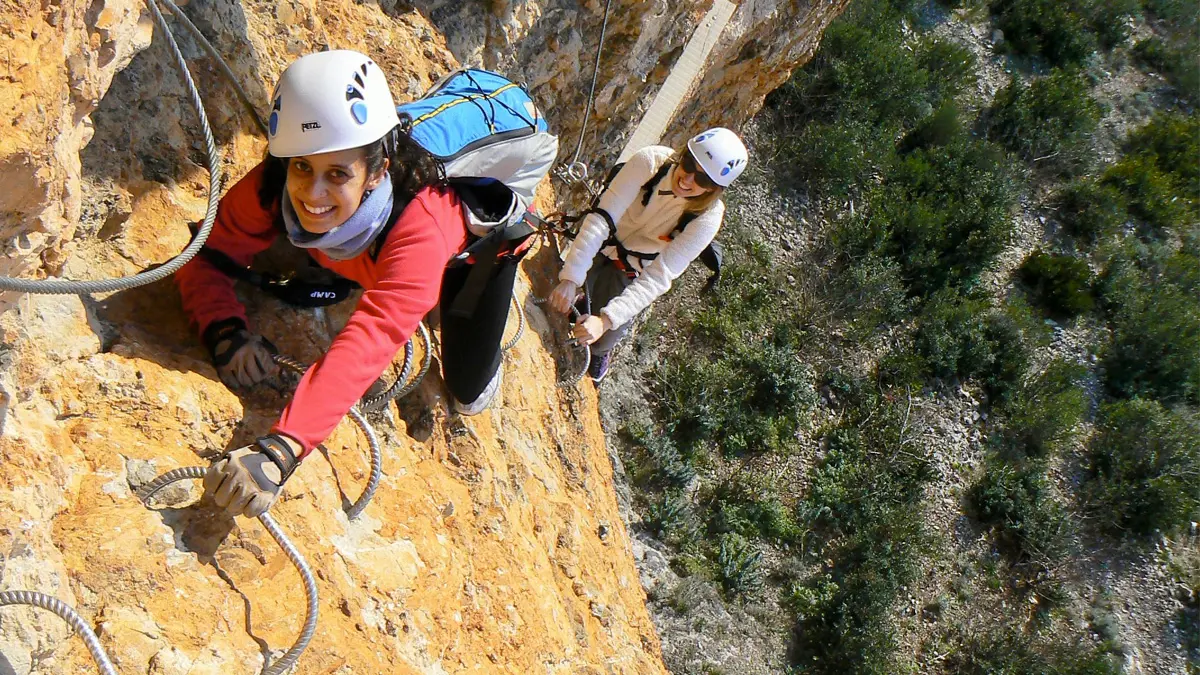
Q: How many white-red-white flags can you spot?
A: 0